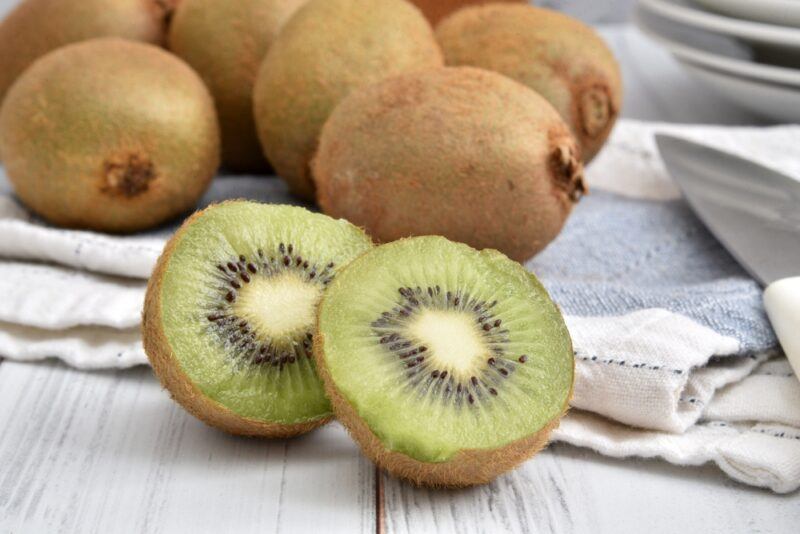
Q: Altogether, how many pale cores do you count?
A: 2